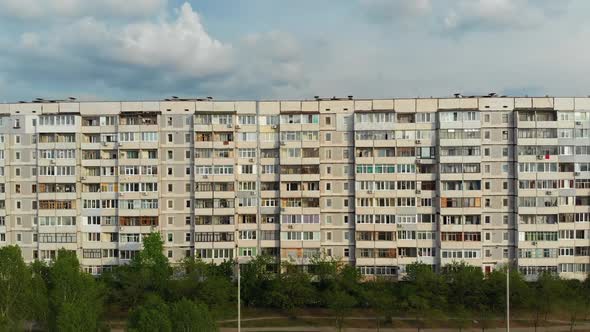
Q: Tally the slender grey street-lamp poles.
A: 2